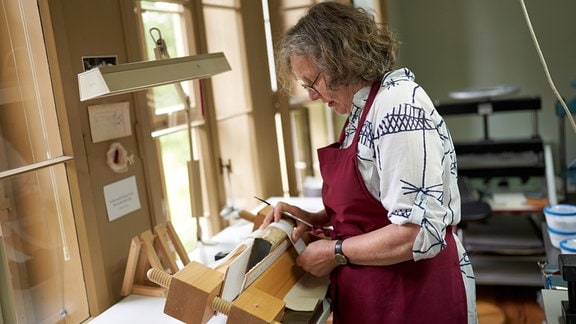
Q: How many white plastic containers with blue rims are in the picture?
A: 3